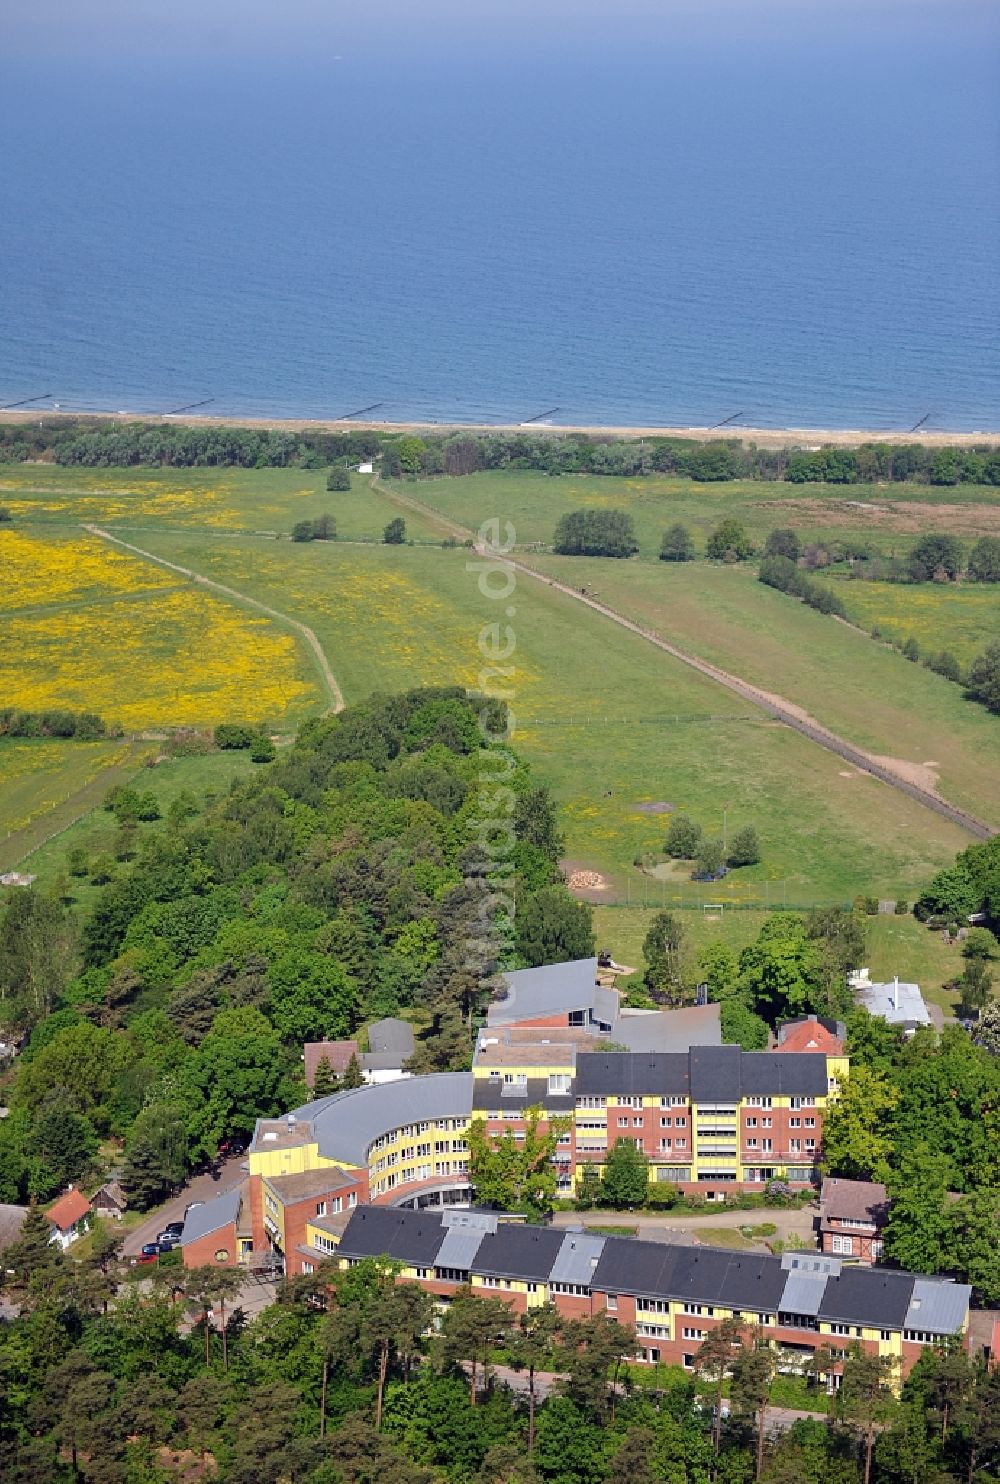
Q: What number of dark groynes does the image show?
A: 6